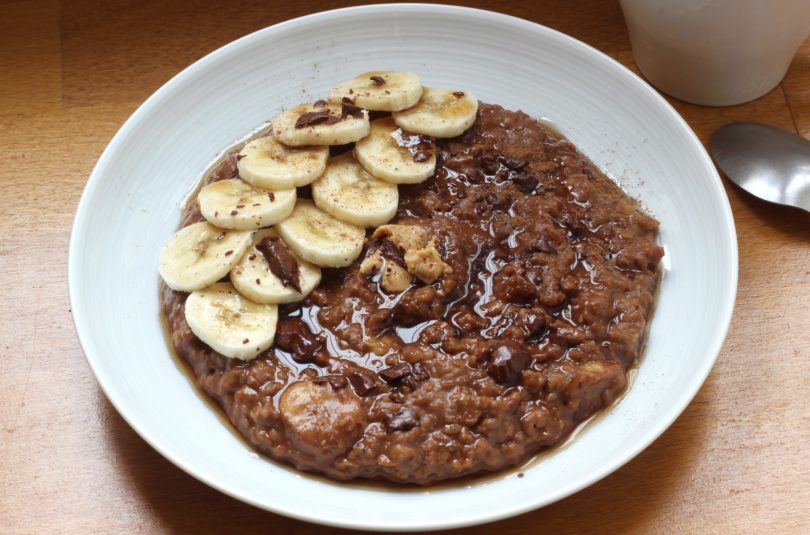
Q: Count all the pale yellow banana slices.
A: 11